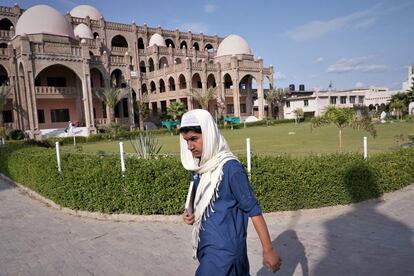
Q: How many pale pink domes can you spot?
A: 5